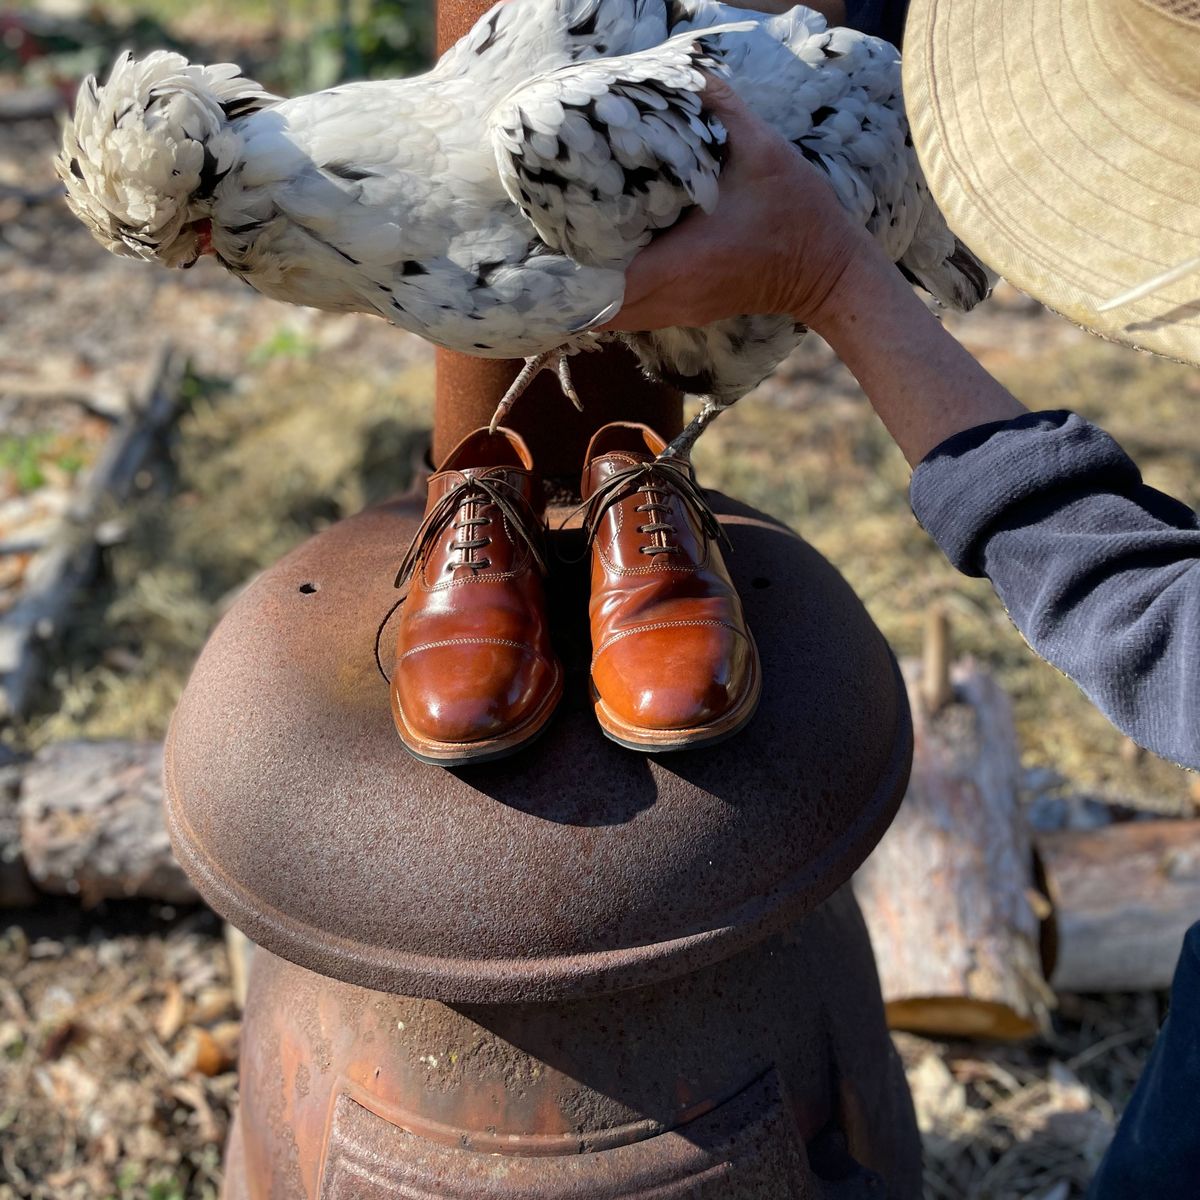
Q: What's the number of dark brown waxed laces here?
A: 2